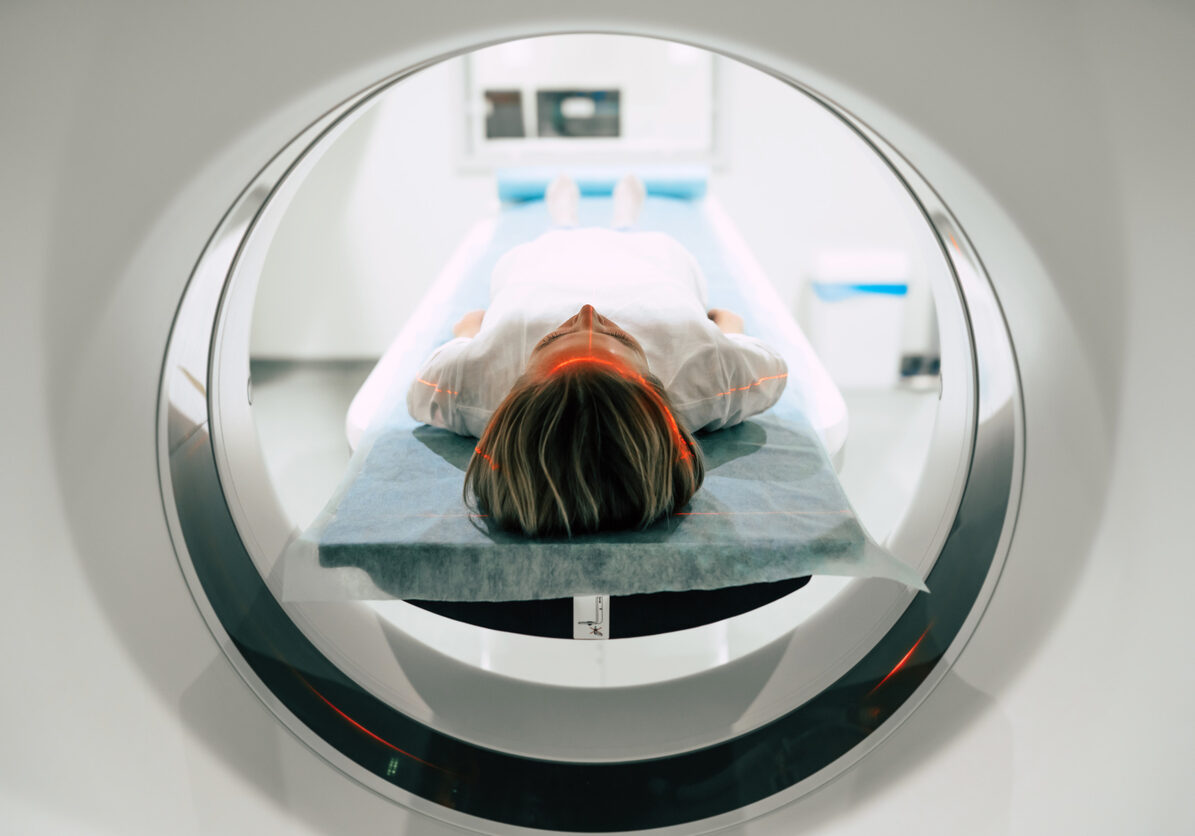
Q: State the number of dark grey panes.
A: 2